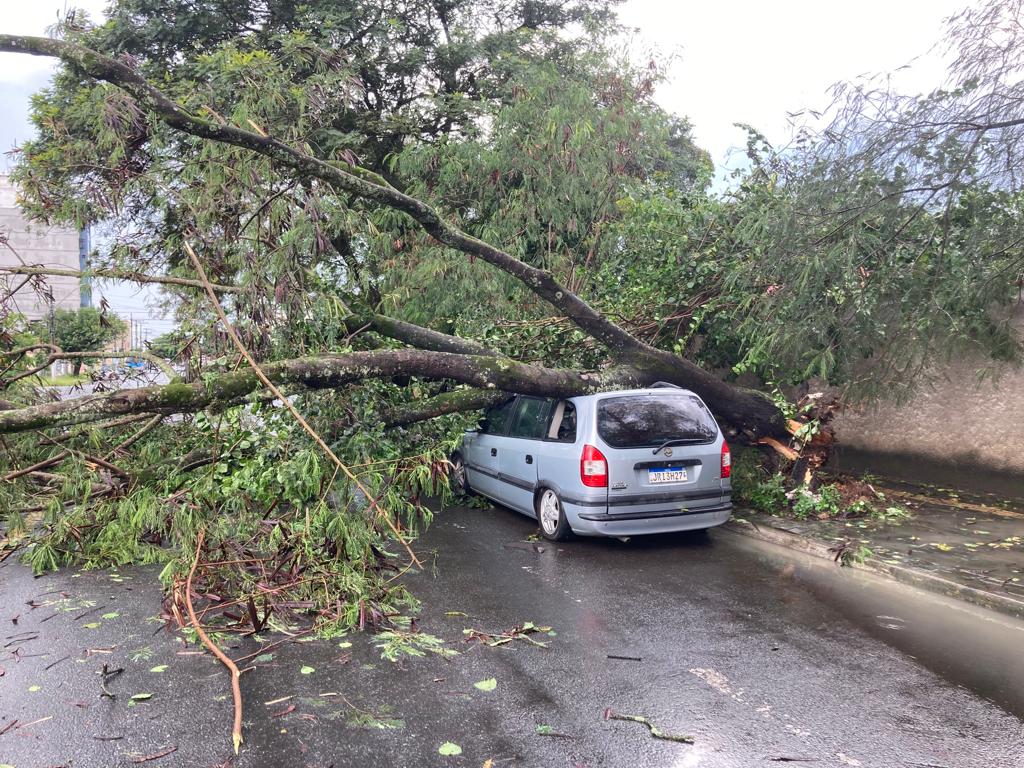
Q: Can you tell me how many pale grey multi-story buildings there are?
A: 1